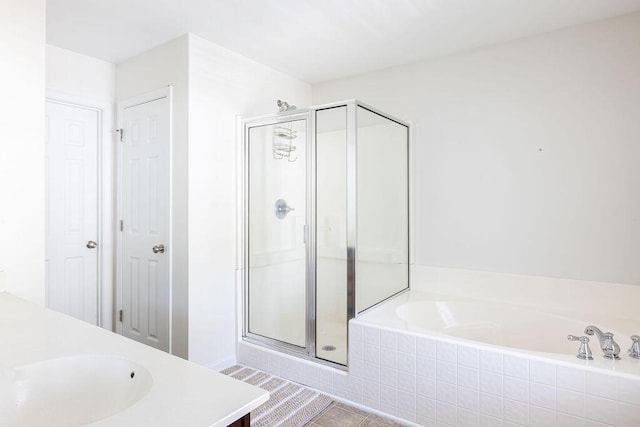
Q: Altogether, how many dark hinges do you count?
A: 3